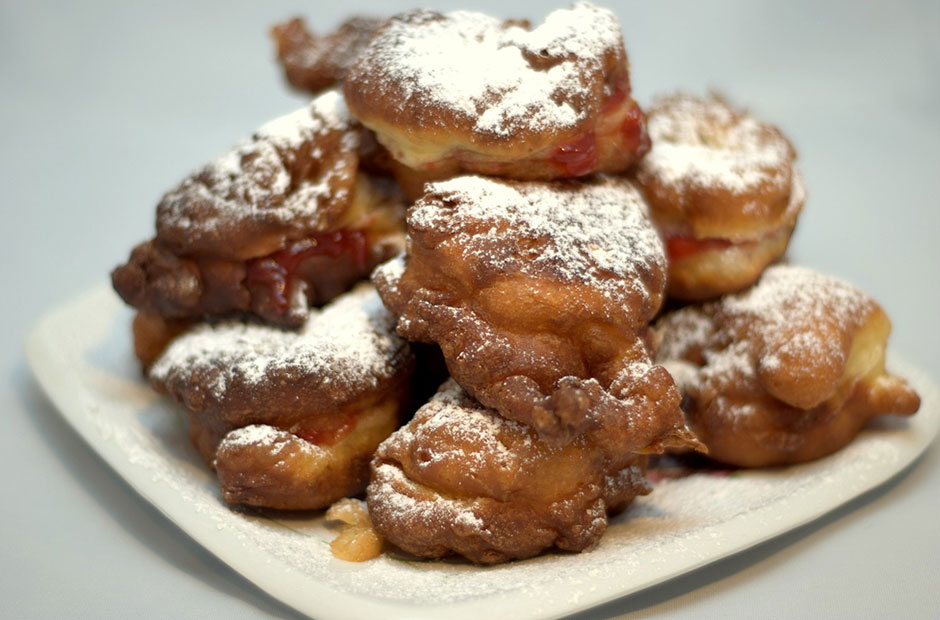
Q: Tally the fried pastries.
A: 8